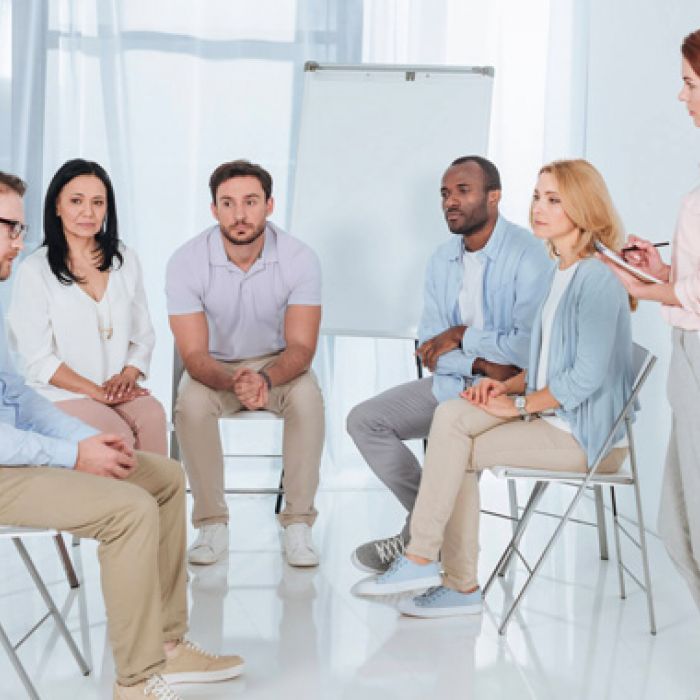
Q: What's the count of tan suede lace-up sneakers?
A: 2